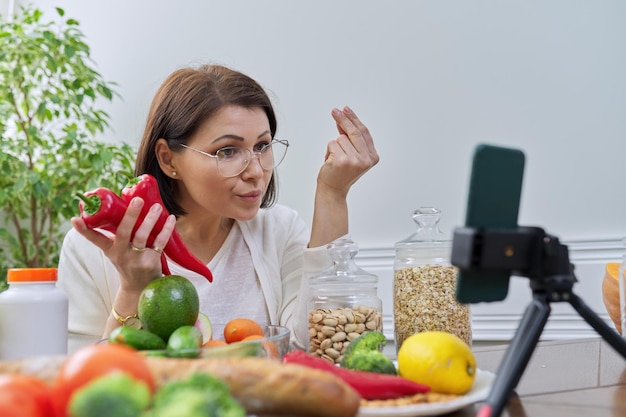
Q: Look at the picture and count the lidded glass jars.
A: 2